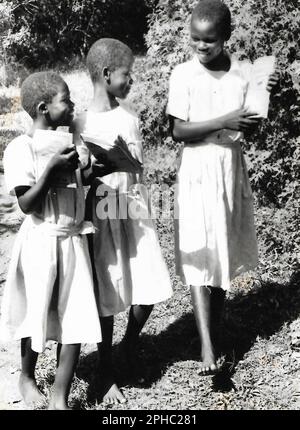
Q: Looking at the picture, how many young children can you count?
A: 3